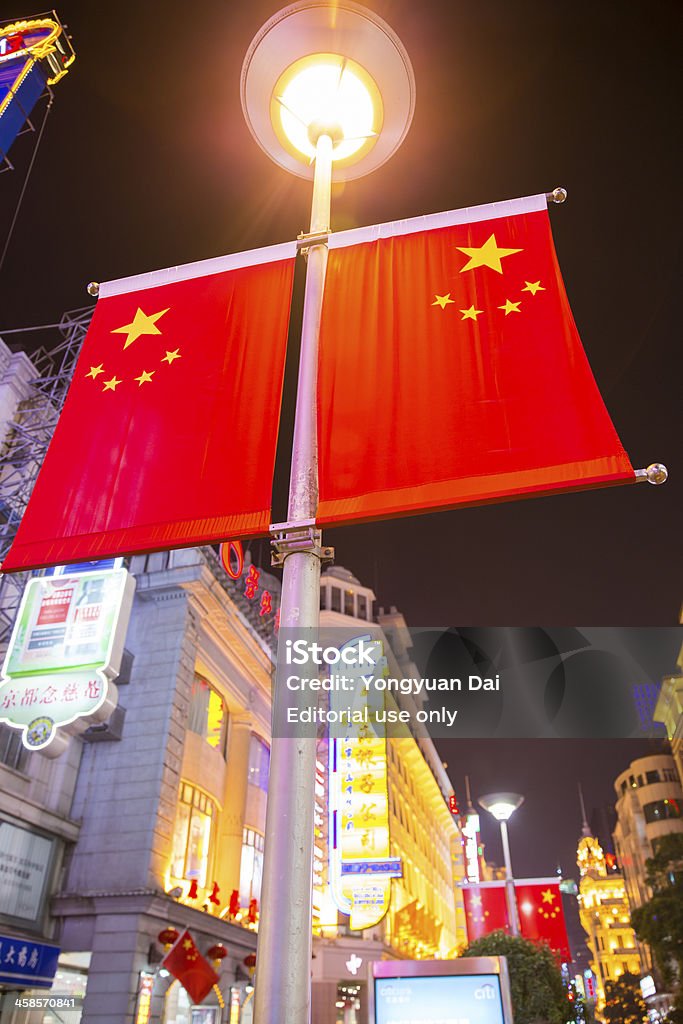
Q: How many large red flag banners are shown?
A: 2